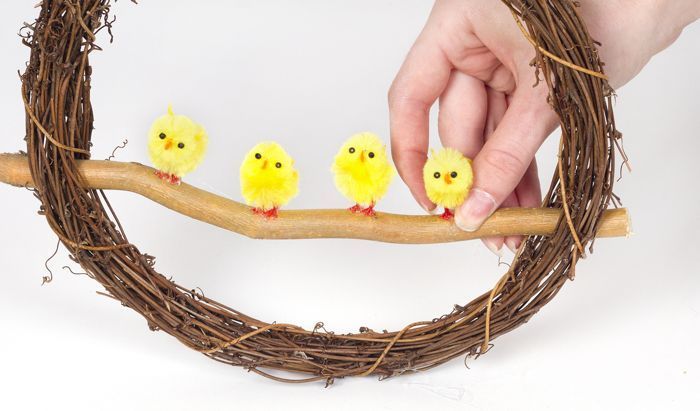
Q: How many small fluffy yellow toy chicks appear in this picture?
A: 4